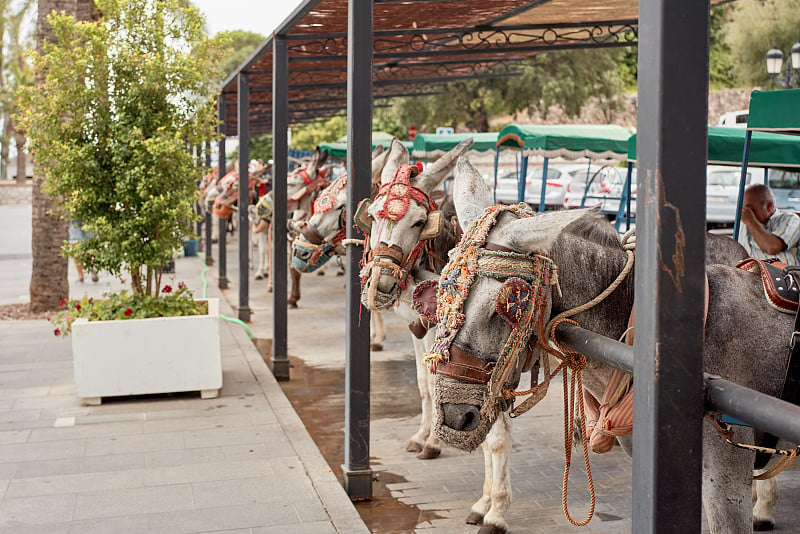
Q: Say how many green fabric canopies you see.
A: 5